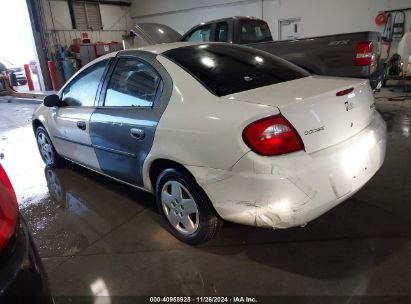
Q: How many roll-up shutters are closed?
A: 0